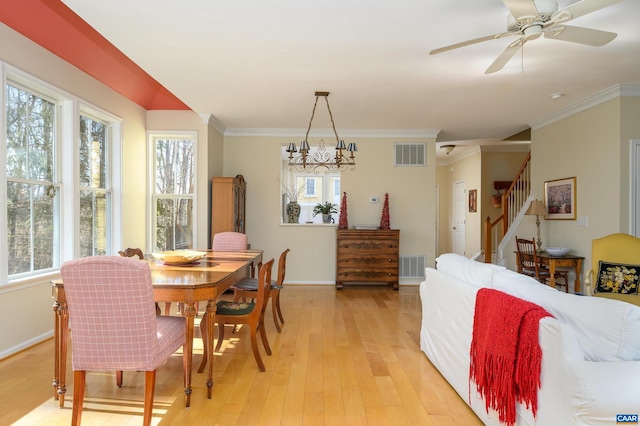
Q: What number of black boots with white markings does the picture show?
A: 0